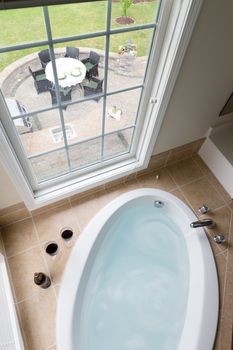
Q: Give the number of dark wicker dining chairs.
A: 6